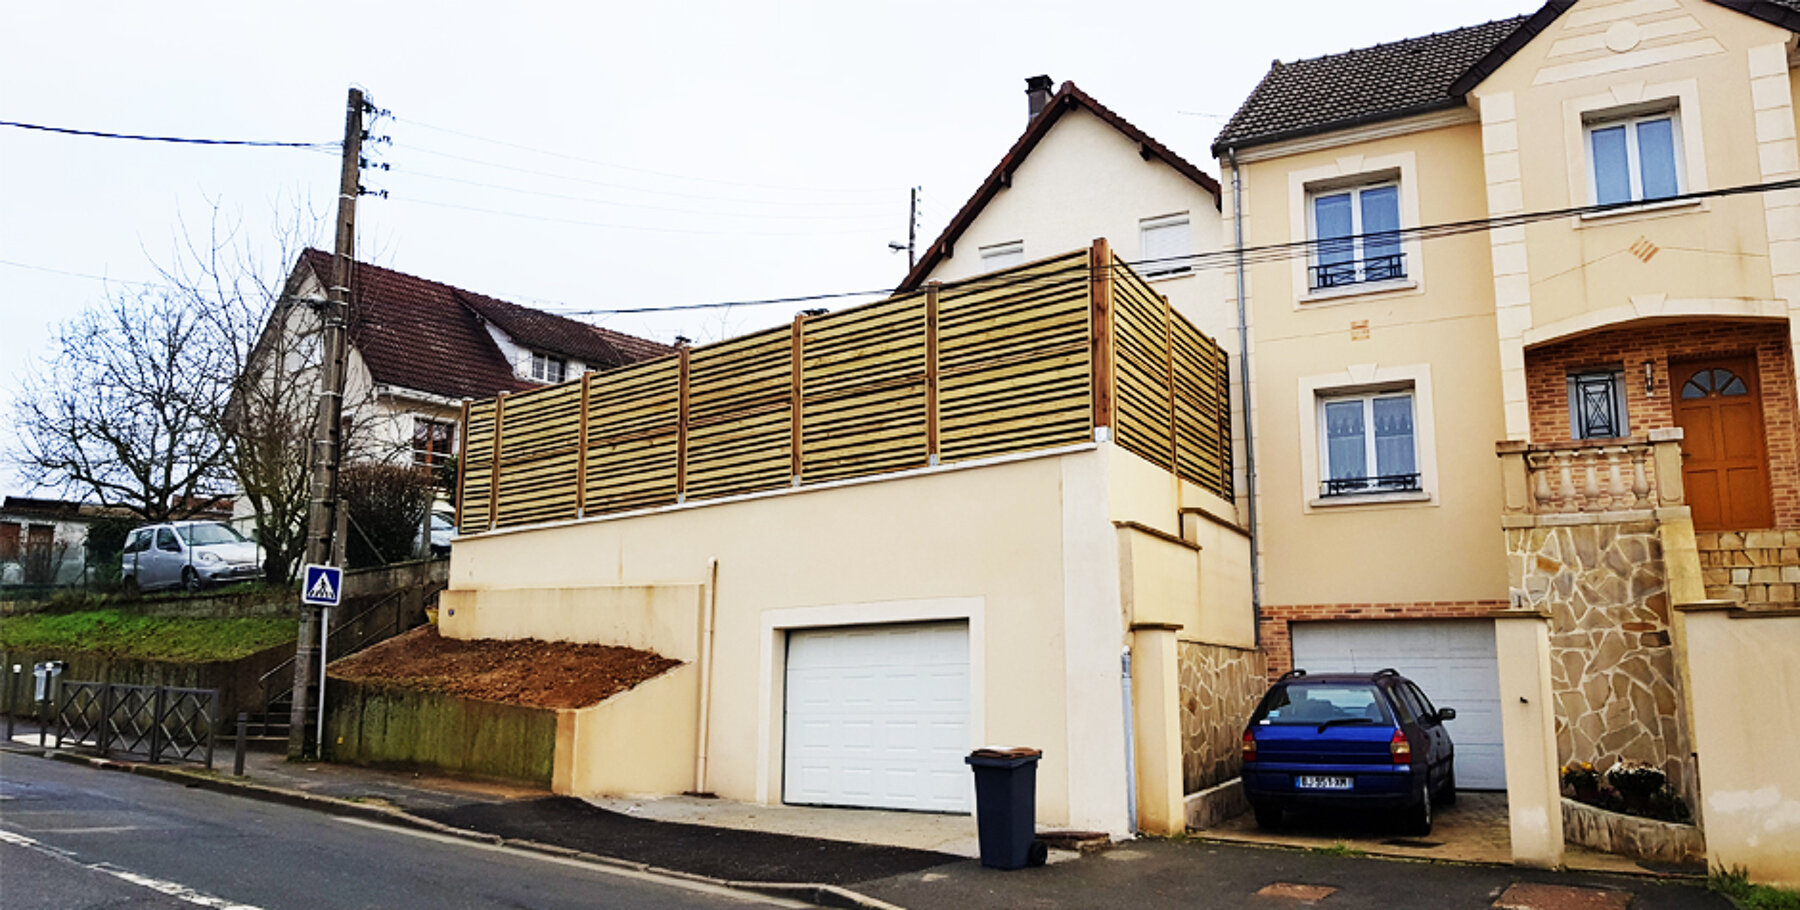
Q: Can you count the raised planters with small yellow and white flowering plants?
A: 1